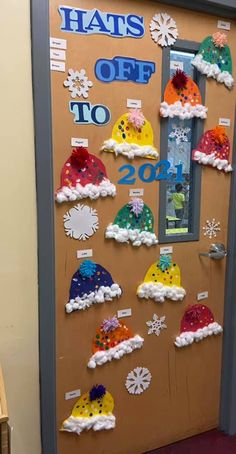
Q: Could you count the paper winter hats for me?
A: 11